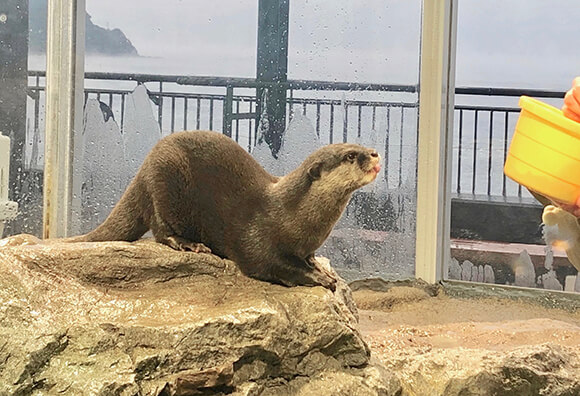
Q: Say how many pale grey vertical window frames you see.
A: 2